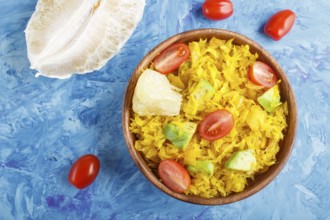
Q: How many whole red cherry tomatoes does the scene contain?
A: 3